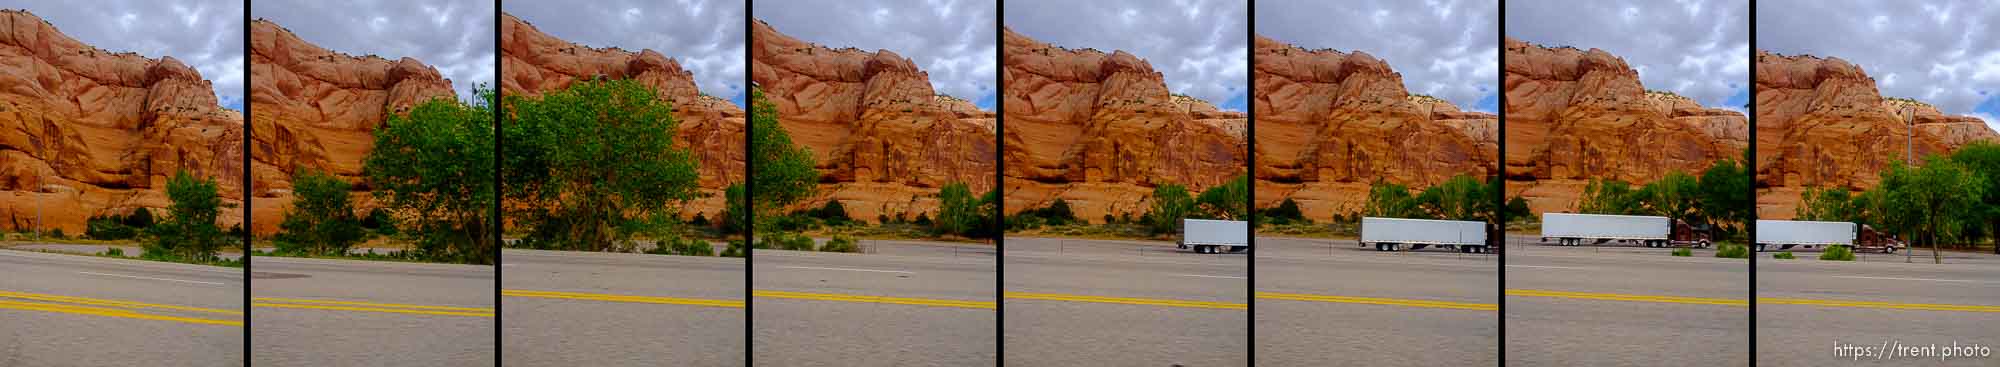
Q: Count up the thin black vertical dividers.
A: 7